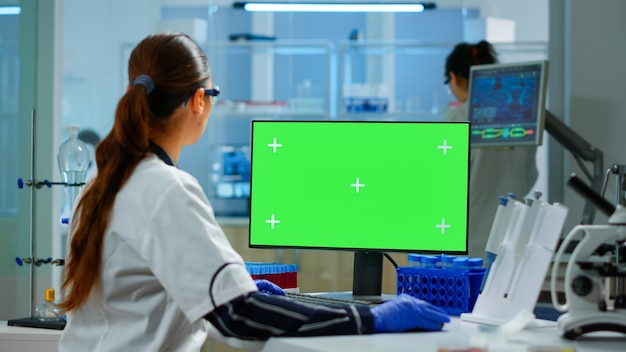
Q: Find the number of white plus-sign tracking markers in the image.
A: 5